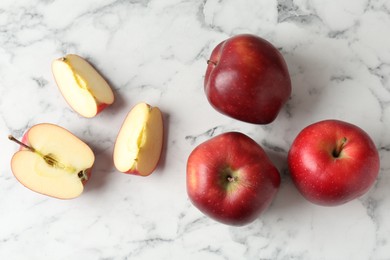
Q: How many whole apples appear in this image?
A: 3